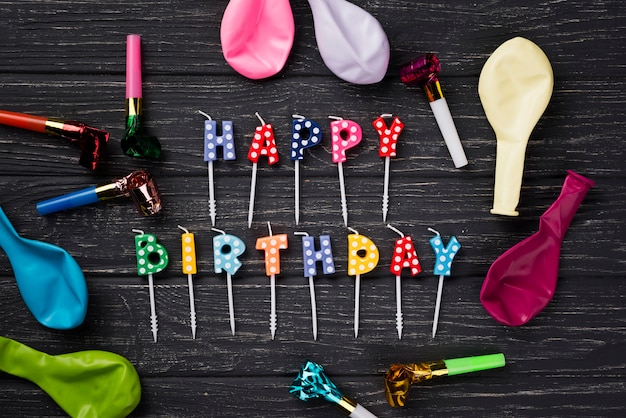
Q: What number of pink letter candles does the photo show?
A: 1